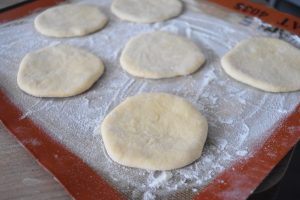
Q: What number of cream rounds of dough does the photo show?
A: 6